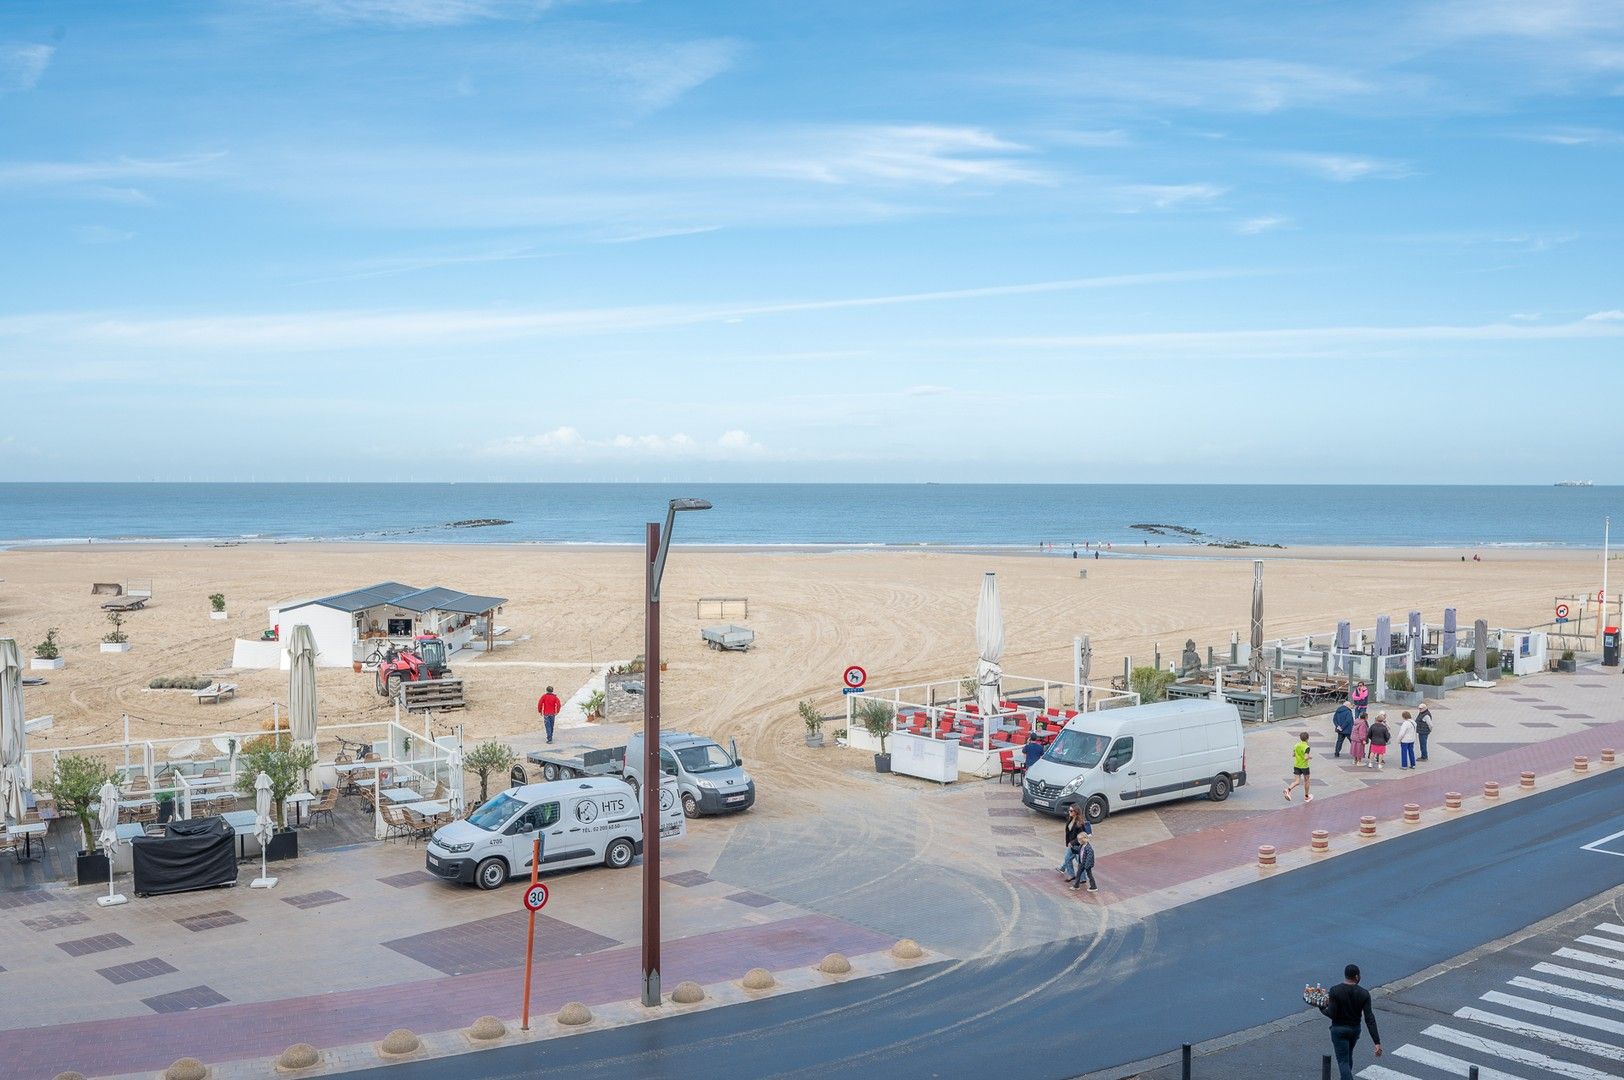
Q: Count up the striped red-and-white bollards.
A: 9